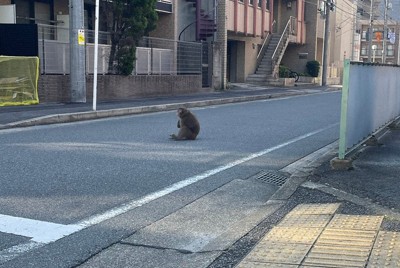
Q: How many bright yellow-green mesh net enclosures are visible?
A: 1